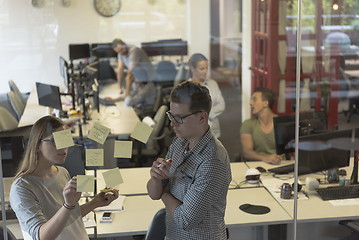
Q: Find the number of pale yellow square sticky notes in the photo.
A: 7